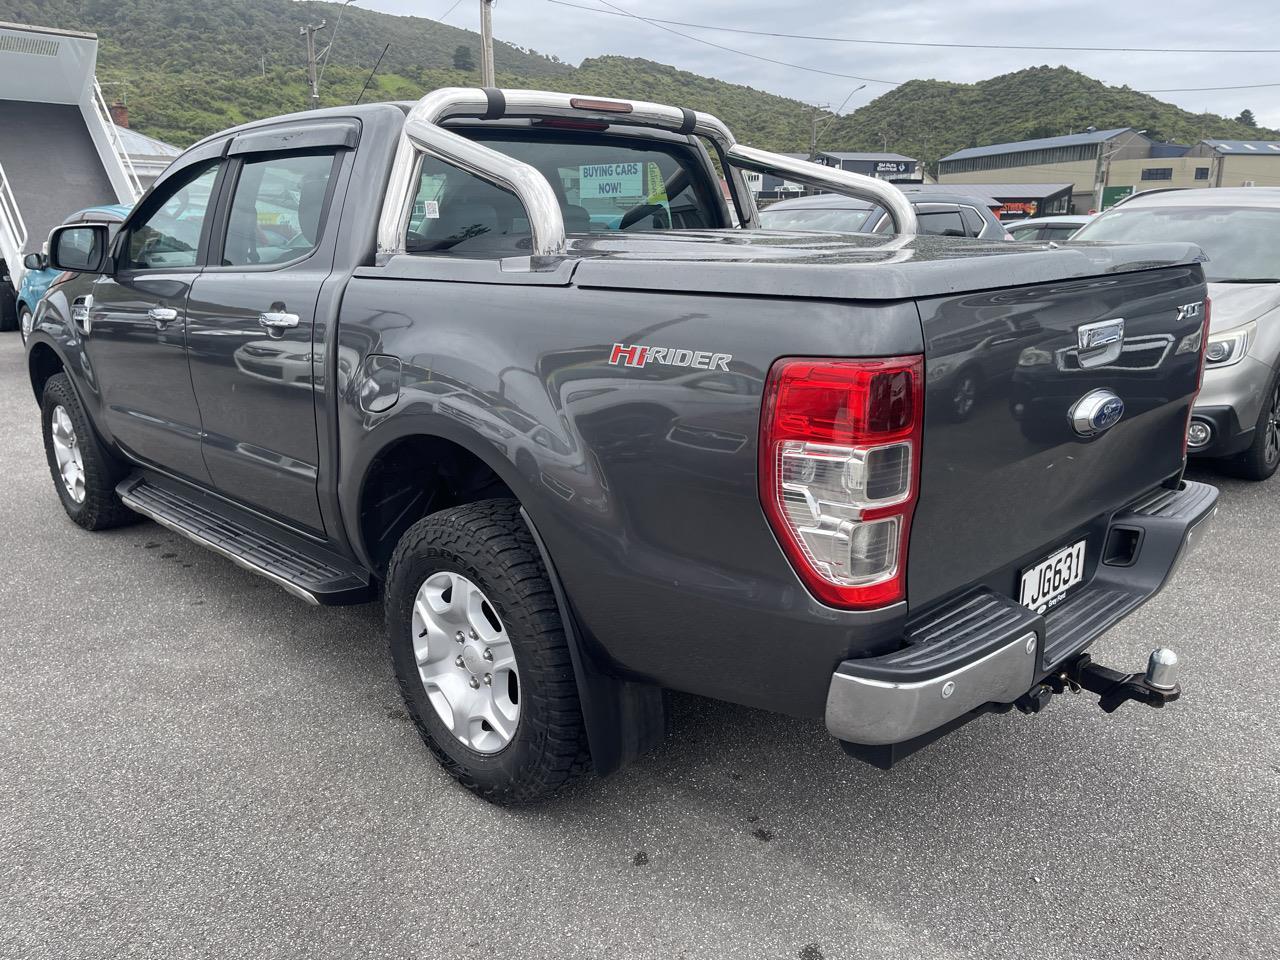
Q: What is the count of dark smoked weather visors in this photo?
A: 2